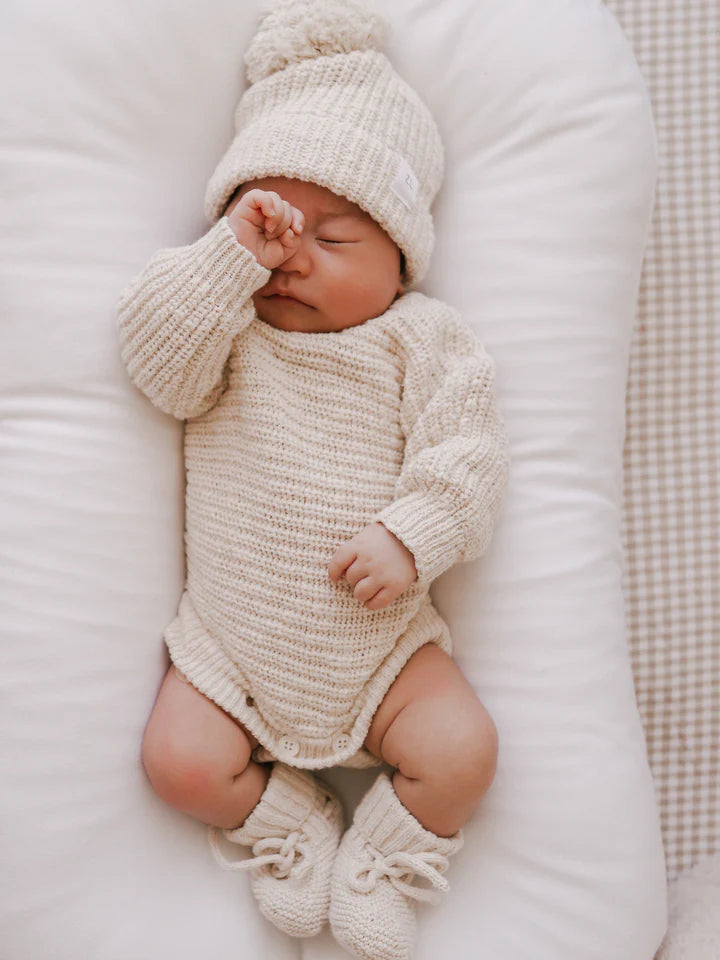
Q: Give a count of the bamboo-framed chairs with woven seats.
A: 0